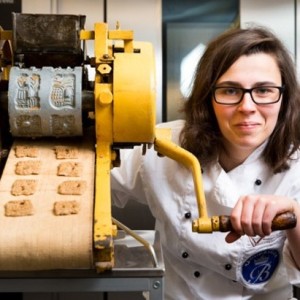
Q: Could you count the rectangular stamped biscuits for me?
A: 8